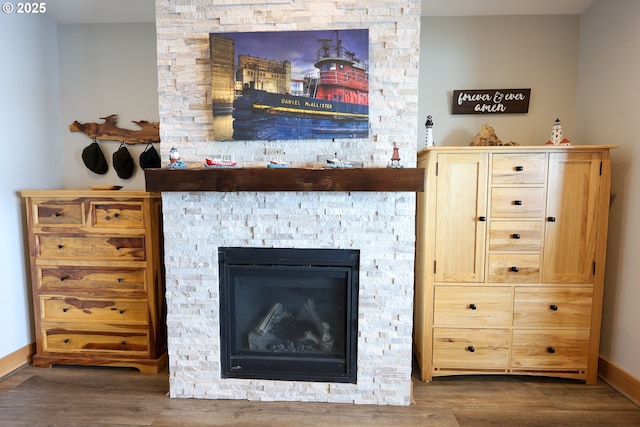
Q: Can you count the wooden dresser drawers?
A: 14